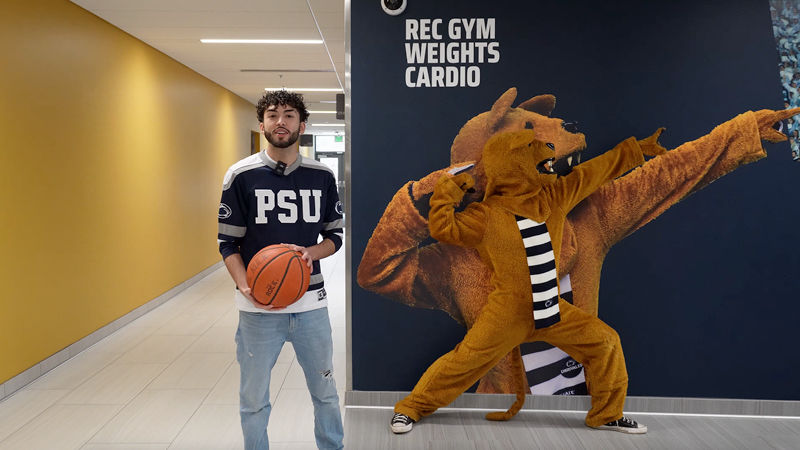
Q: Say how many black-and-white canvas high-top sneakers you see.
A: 2